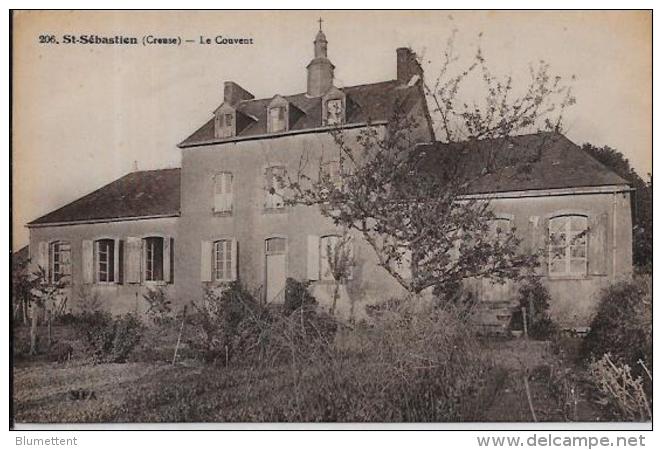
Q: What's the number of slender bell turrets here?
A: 1